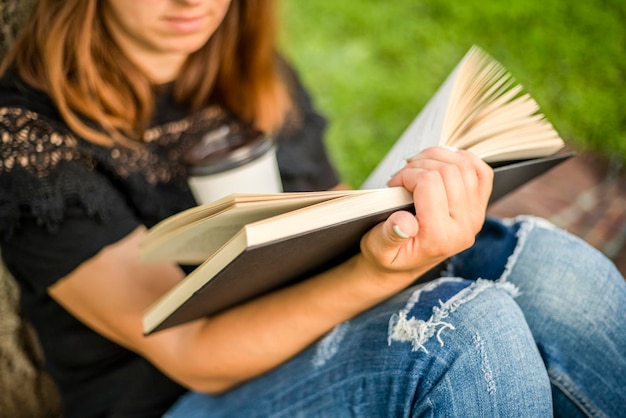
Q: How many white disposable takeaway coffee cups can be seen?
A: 1